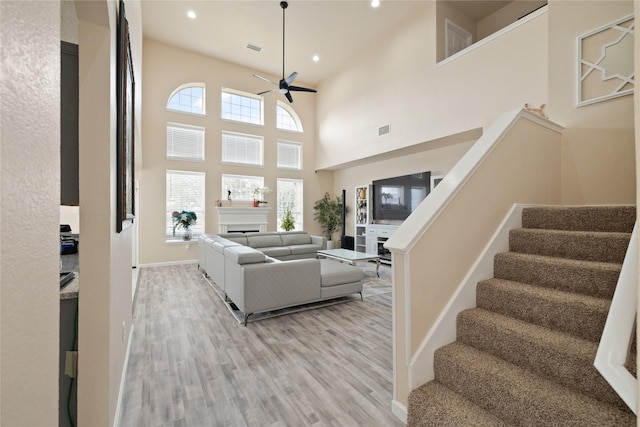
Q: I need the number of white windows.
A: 9